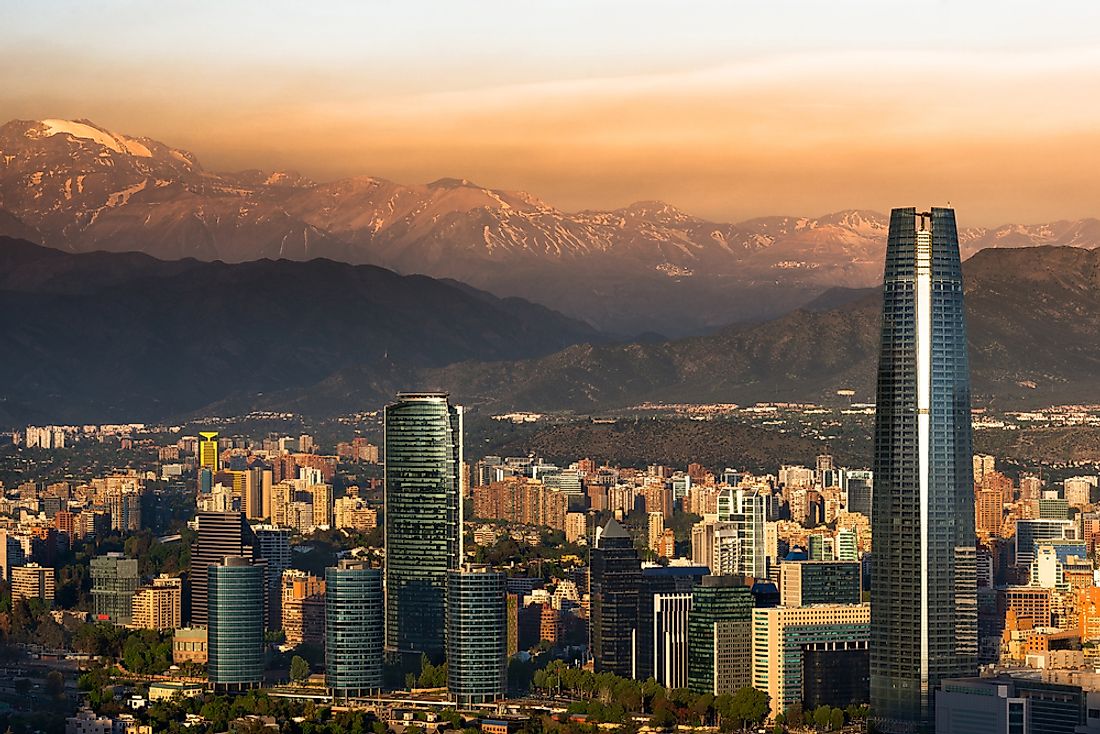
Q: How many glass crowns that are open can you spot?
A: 1